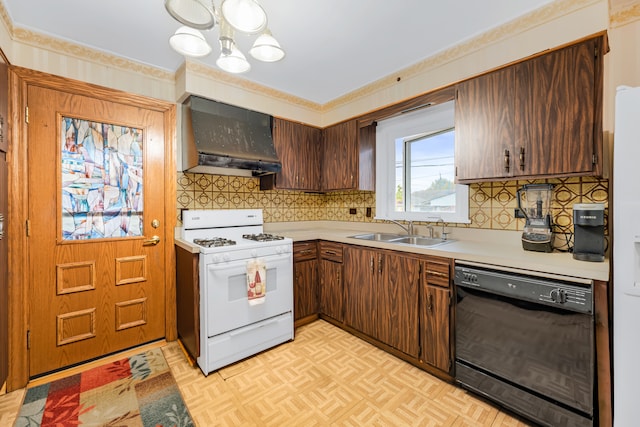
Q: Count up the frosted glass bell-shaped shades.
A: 5